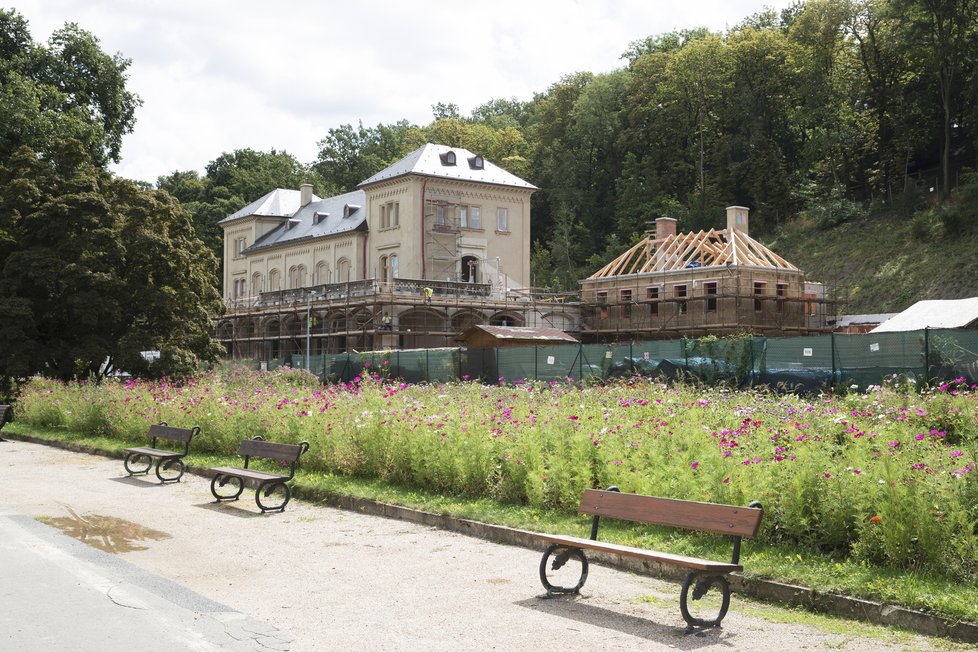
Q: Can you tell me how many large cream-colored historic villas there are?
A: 1